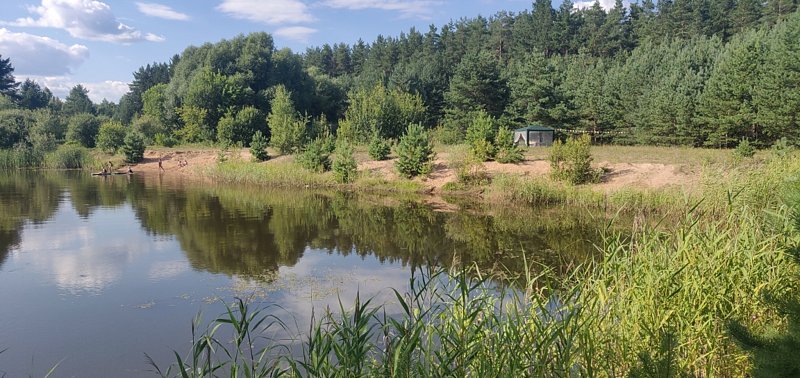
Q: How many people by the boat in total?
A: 3